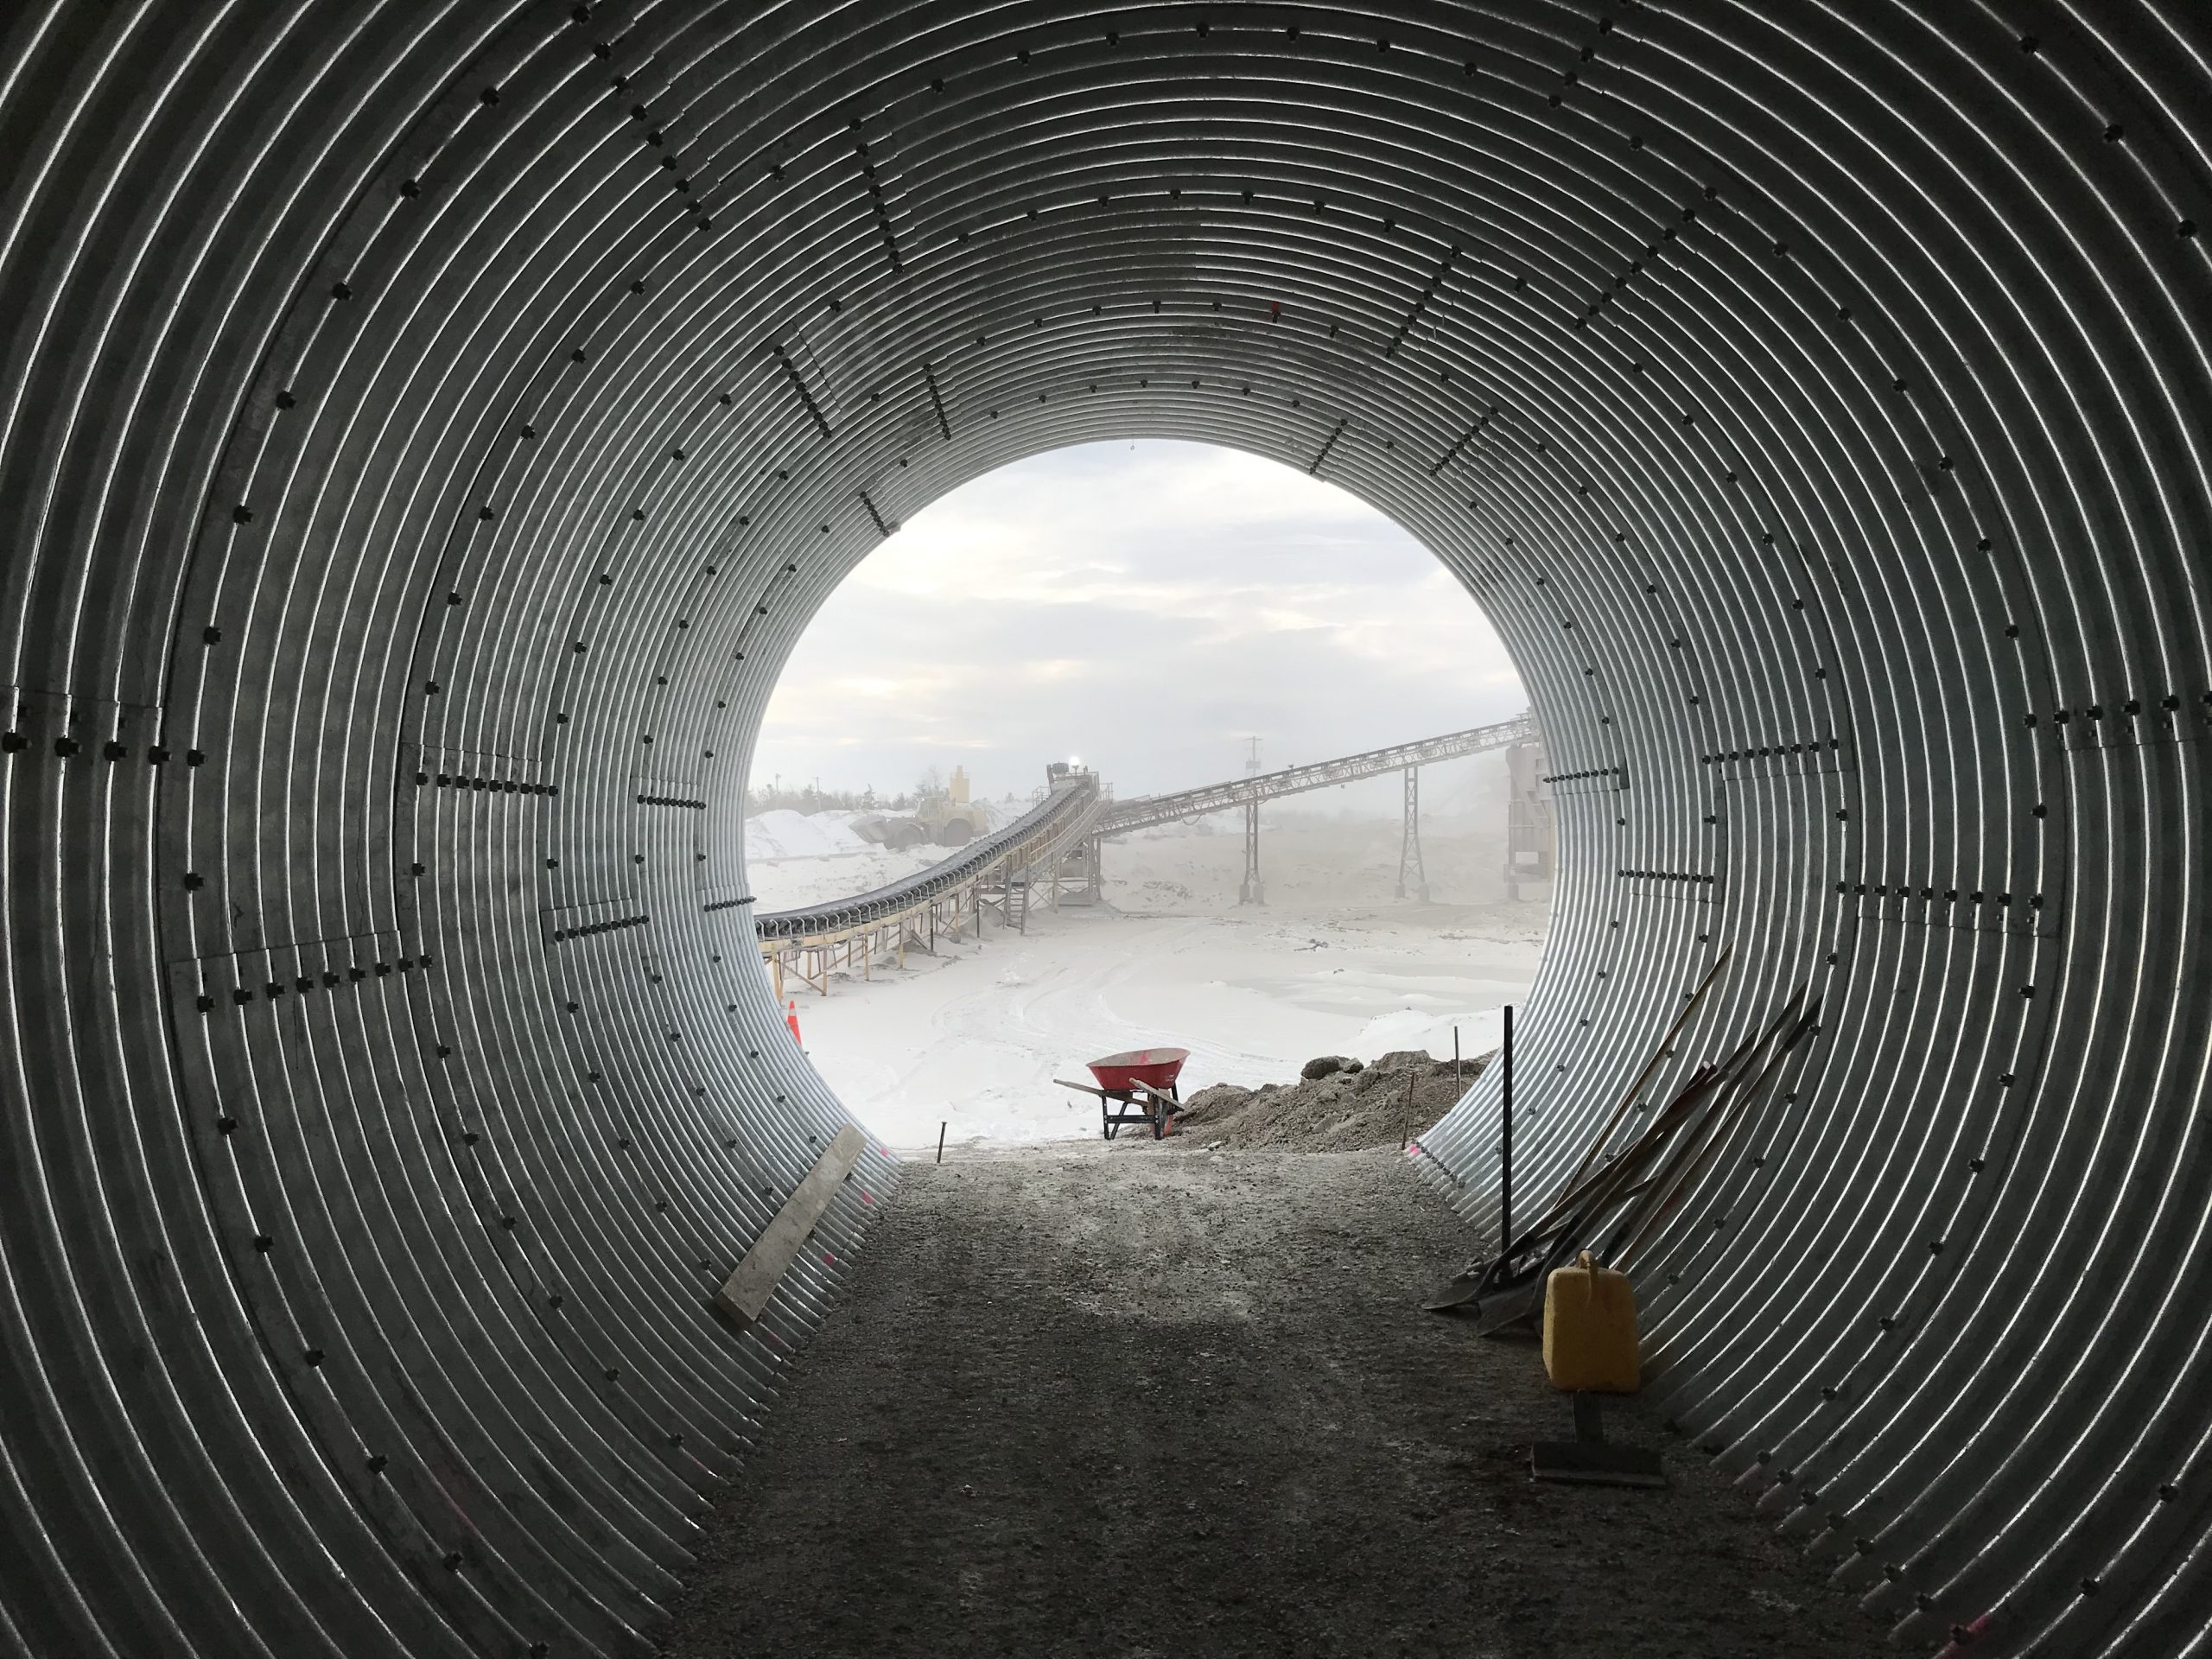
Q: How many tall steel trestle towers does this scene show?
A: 2